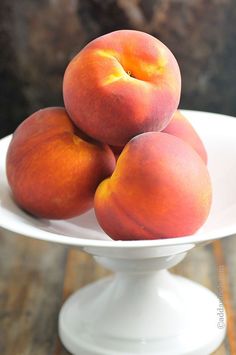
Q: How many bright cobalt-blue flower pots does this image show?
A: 0